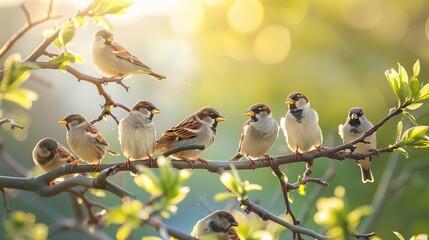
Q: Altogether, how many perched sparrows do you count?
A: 9